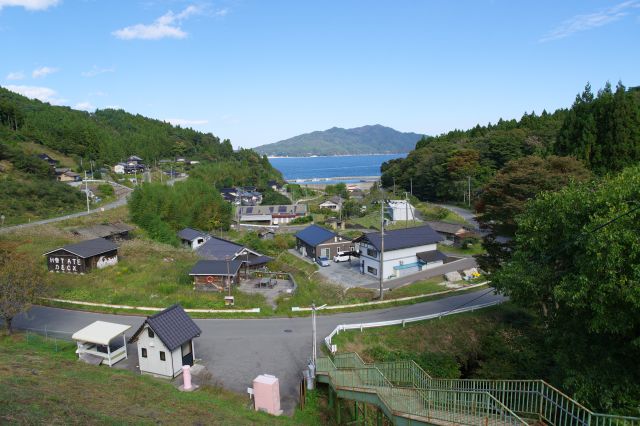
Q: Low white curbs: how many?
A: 2